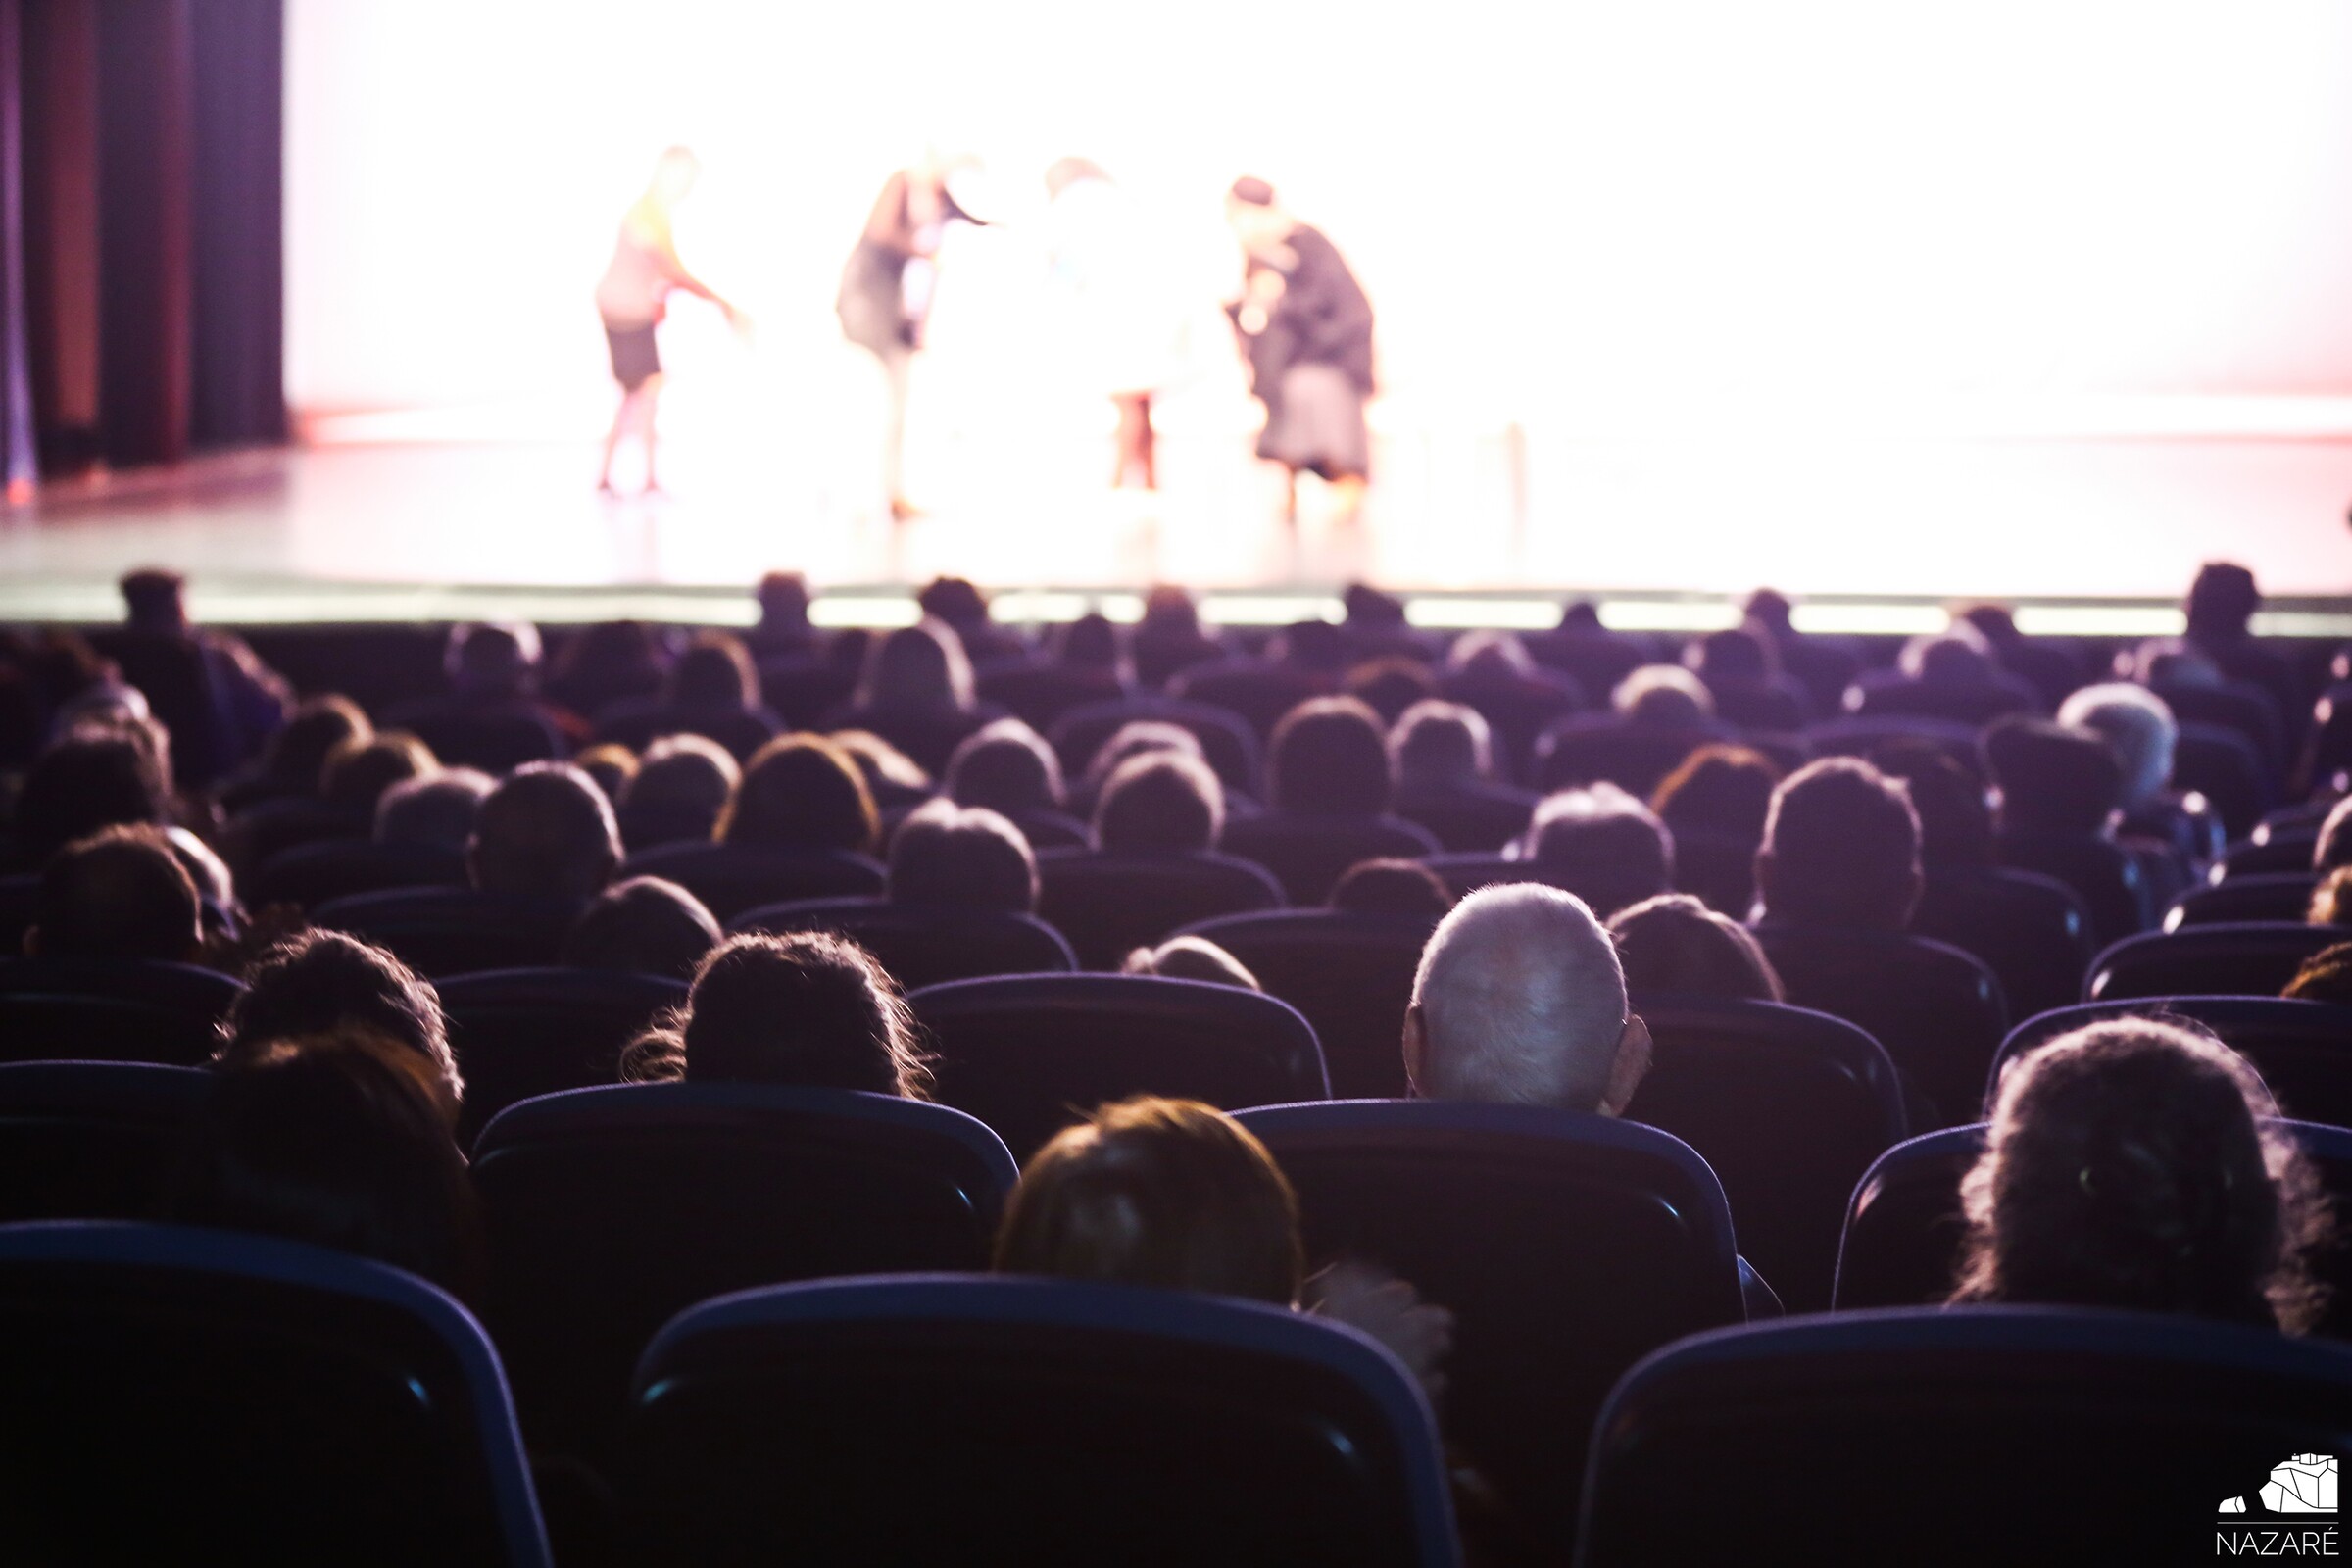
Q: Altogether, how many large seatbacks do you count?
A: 3